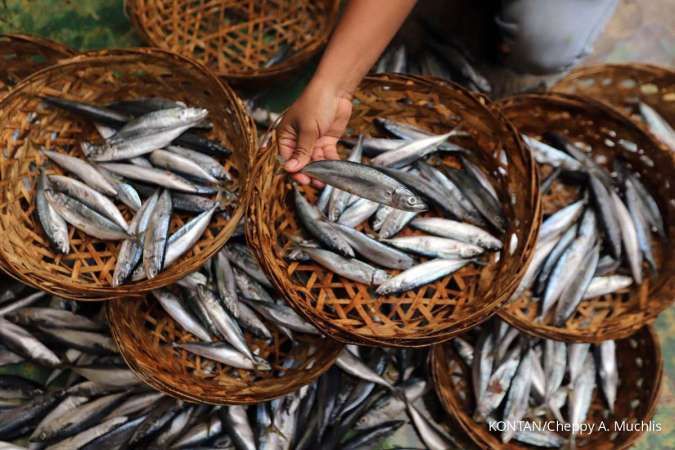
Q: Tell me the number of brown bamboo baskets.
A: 8